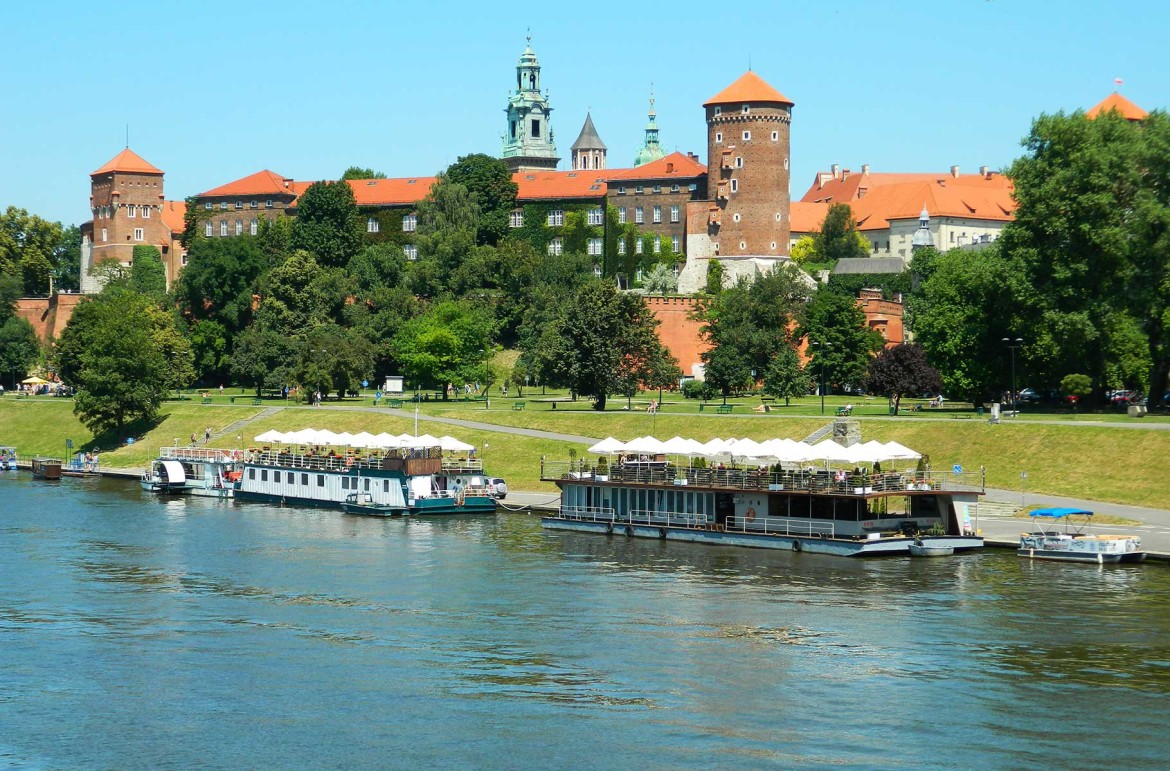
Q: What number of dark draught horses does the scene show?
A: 0